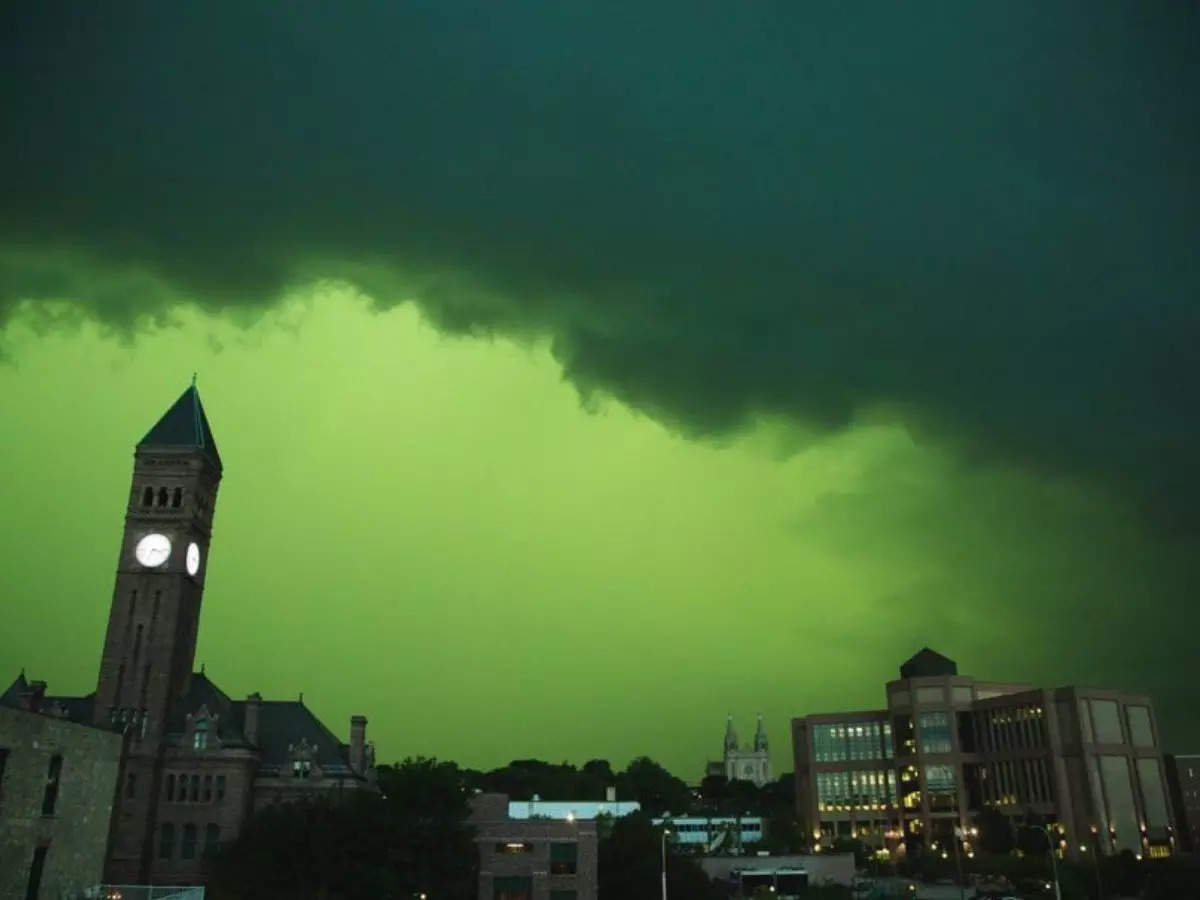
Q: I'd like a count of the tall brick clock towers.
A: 1